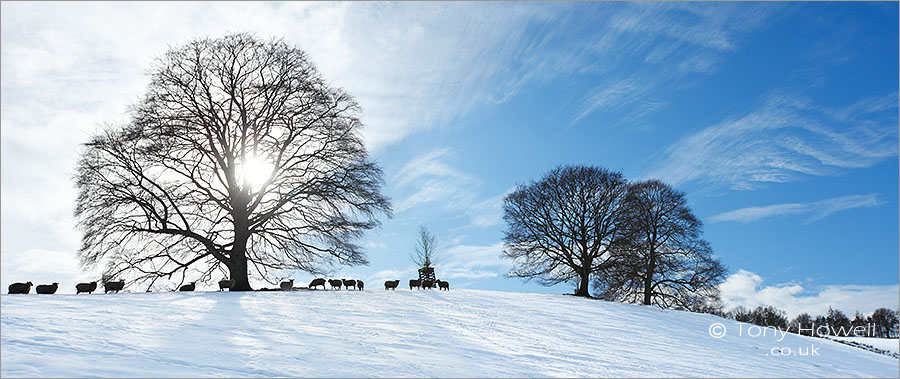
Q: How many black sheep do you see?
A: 15